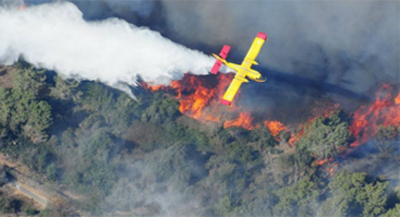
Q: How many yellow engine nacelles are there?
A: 2